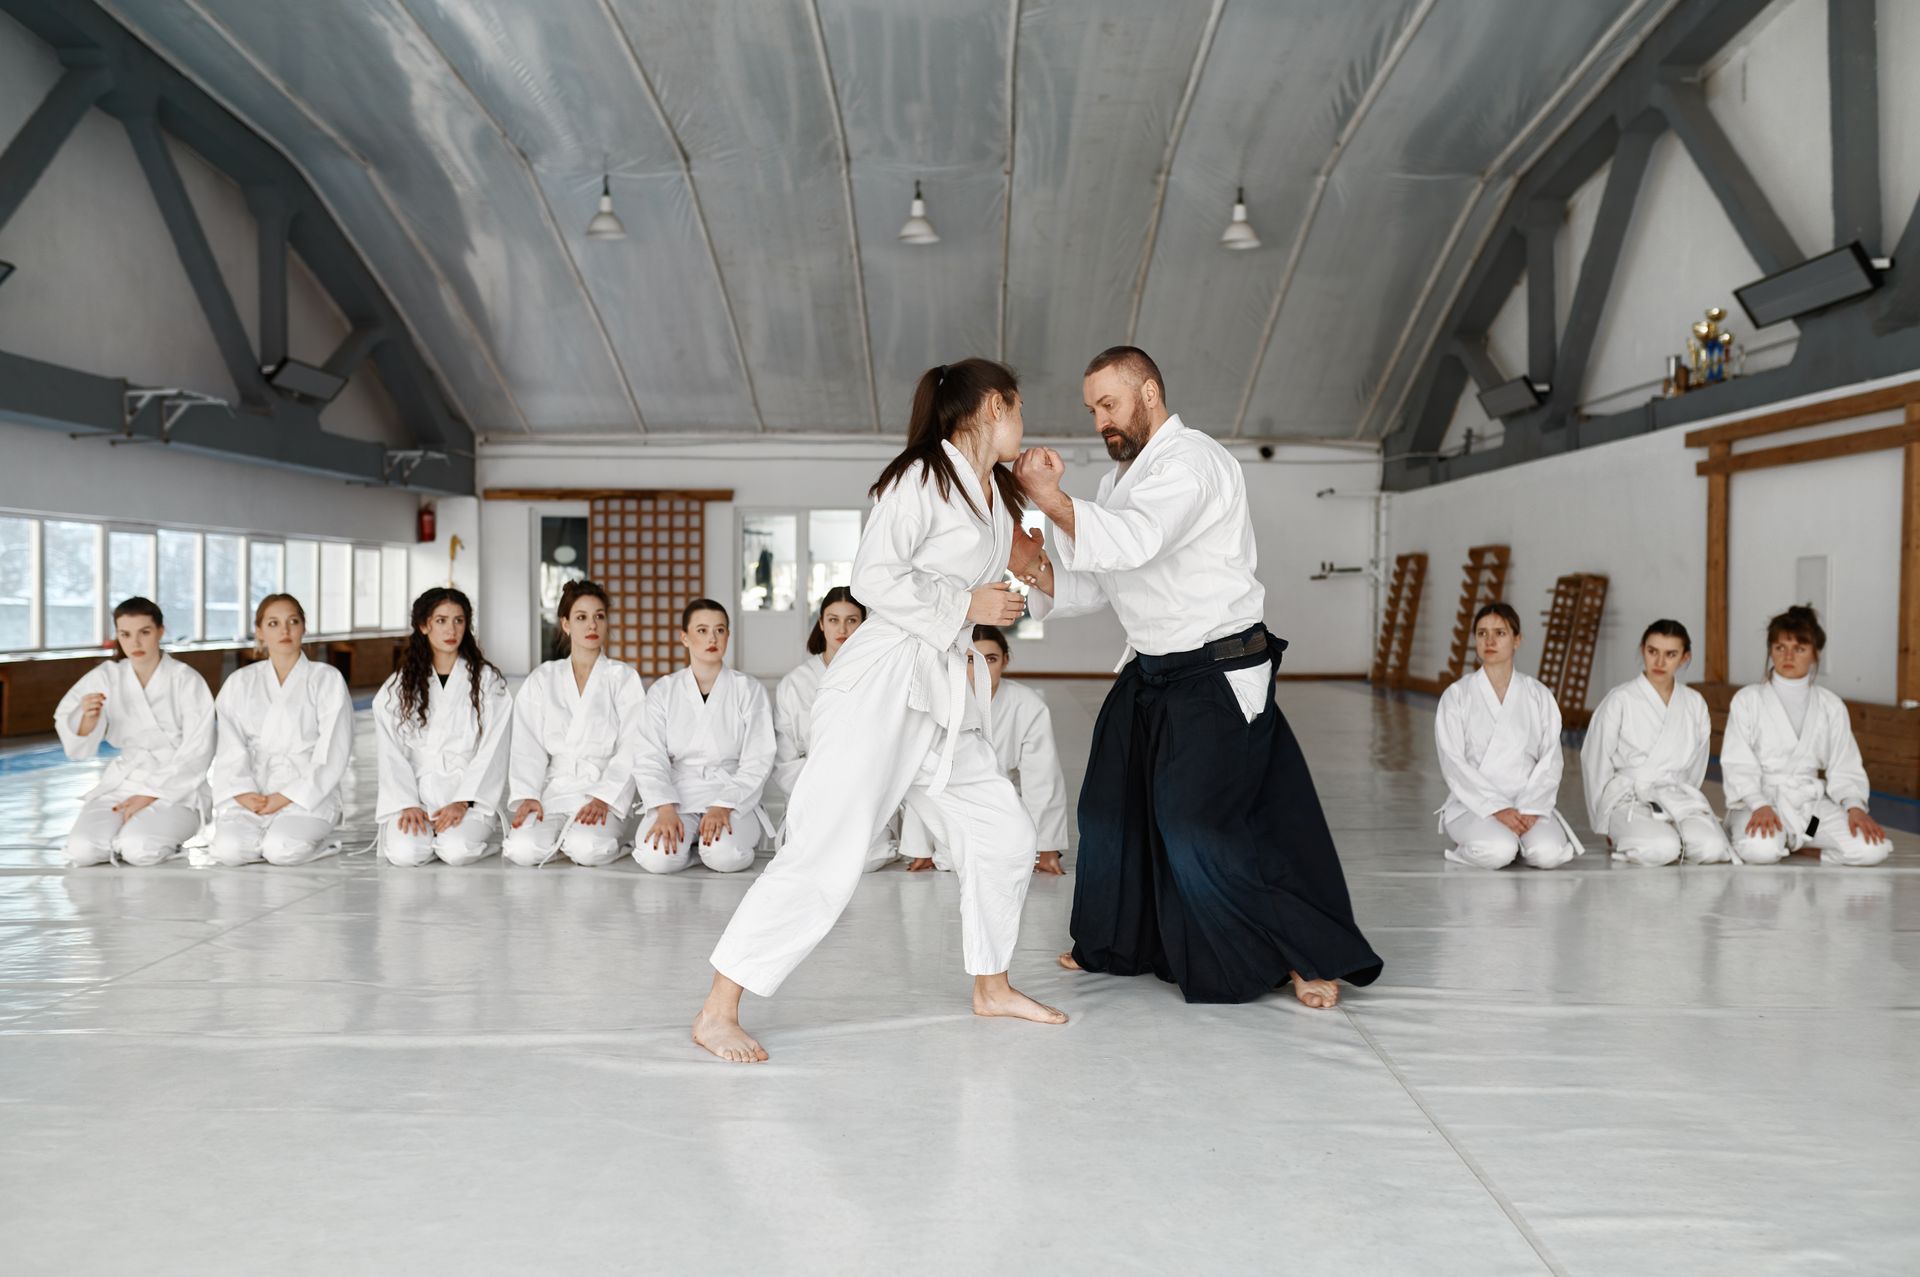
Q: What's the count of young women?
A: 11